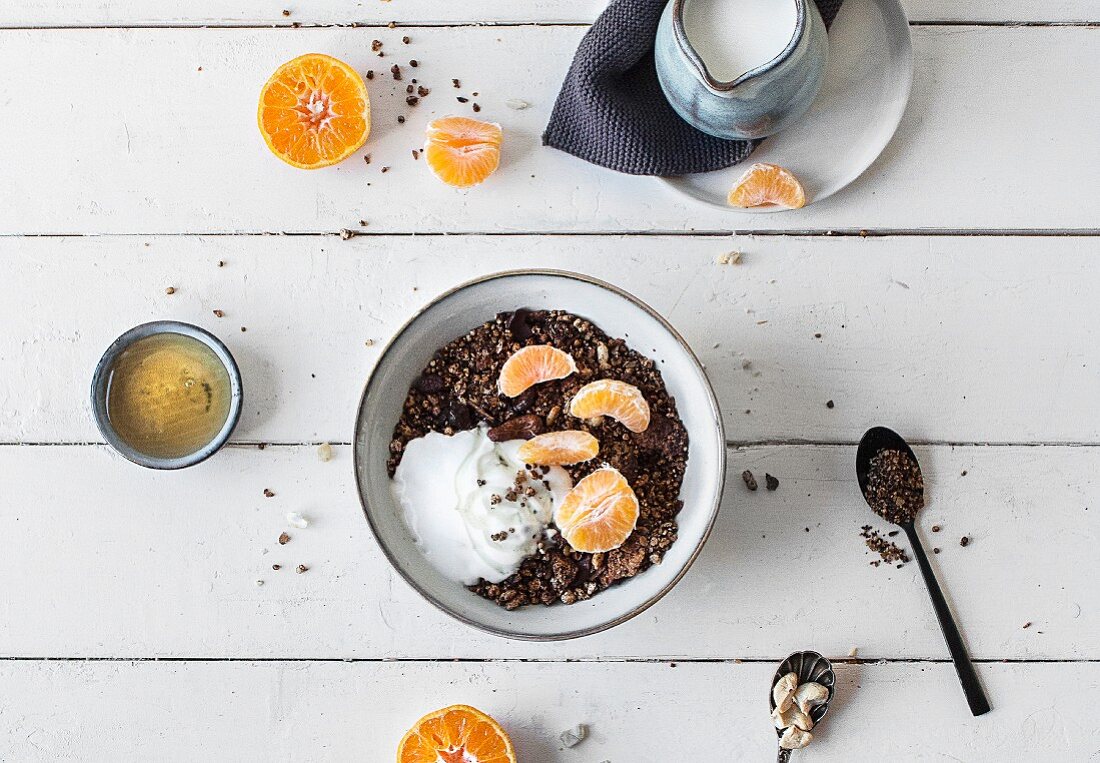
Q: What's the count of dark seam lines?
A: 4